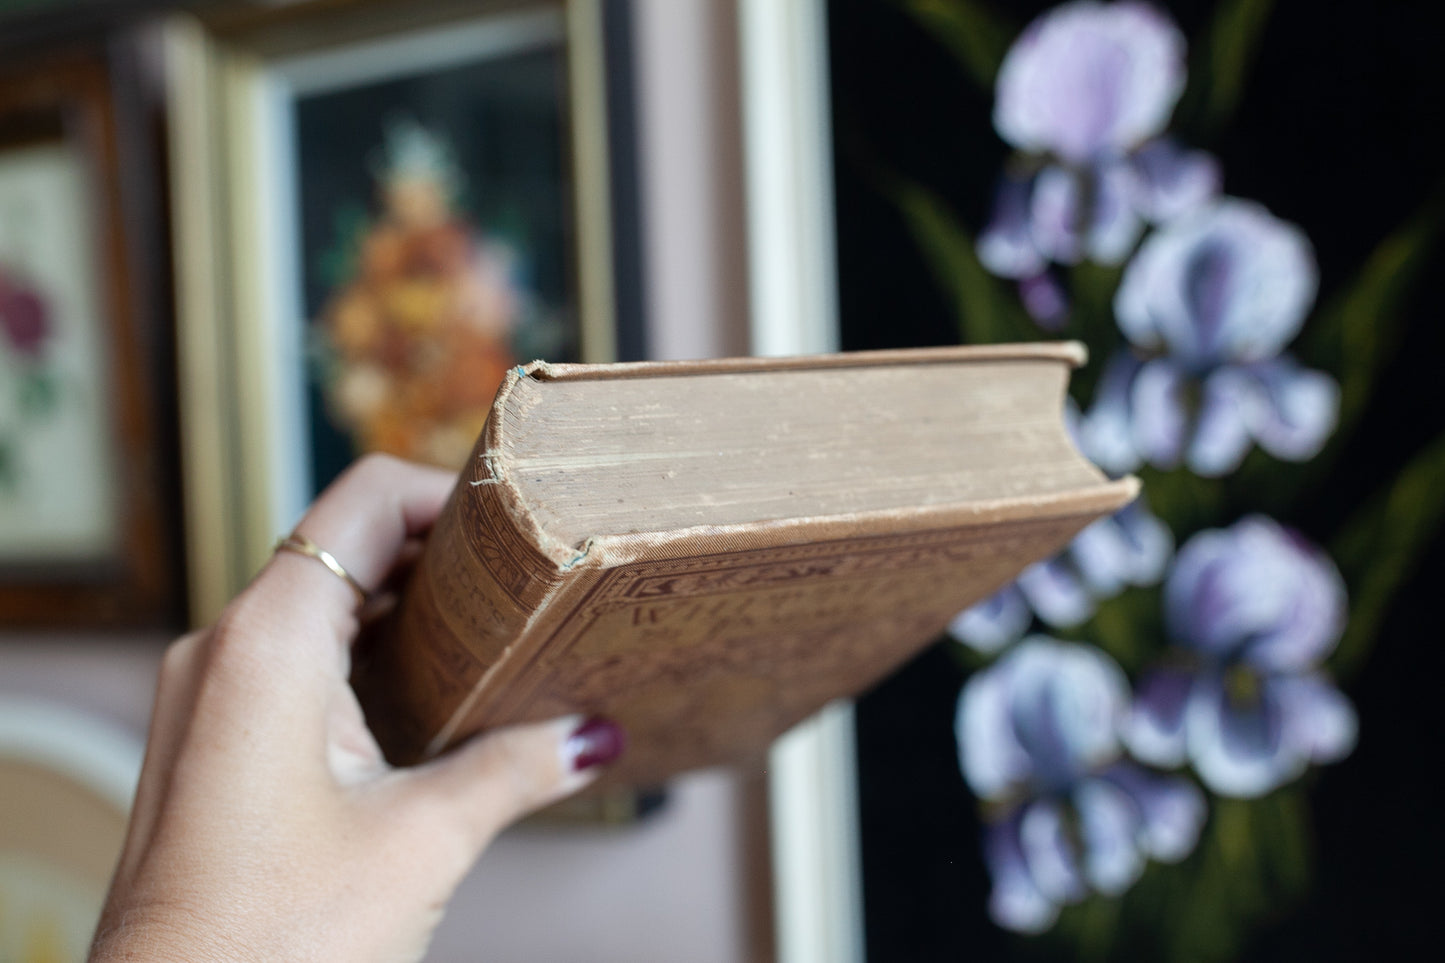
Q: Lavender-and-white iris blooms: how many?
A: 5